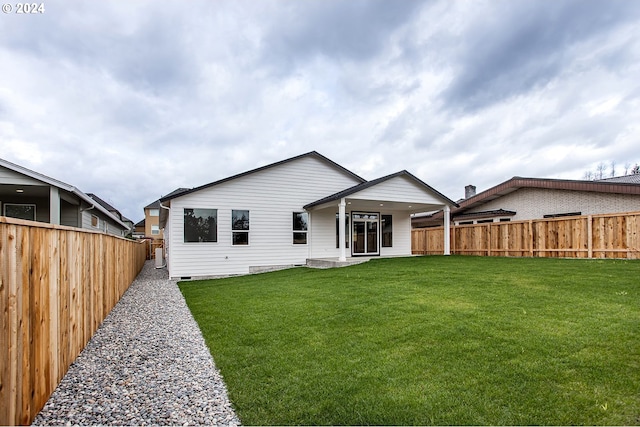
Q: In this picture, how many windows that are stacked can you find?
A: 2